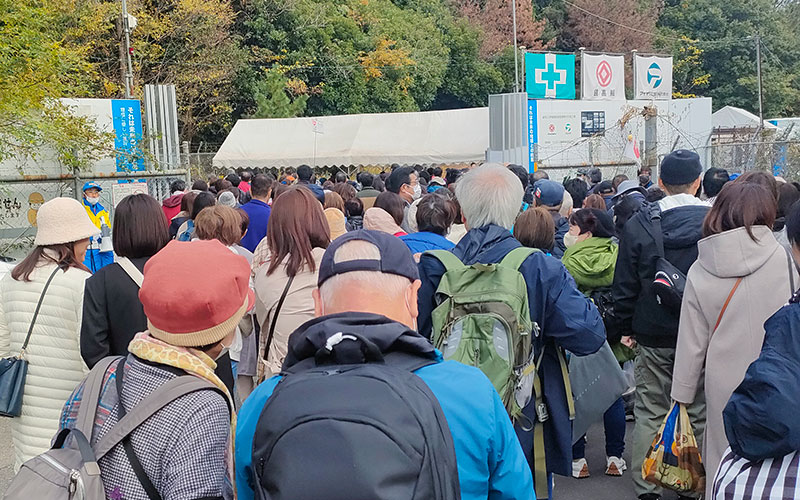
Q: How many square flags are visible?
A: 3